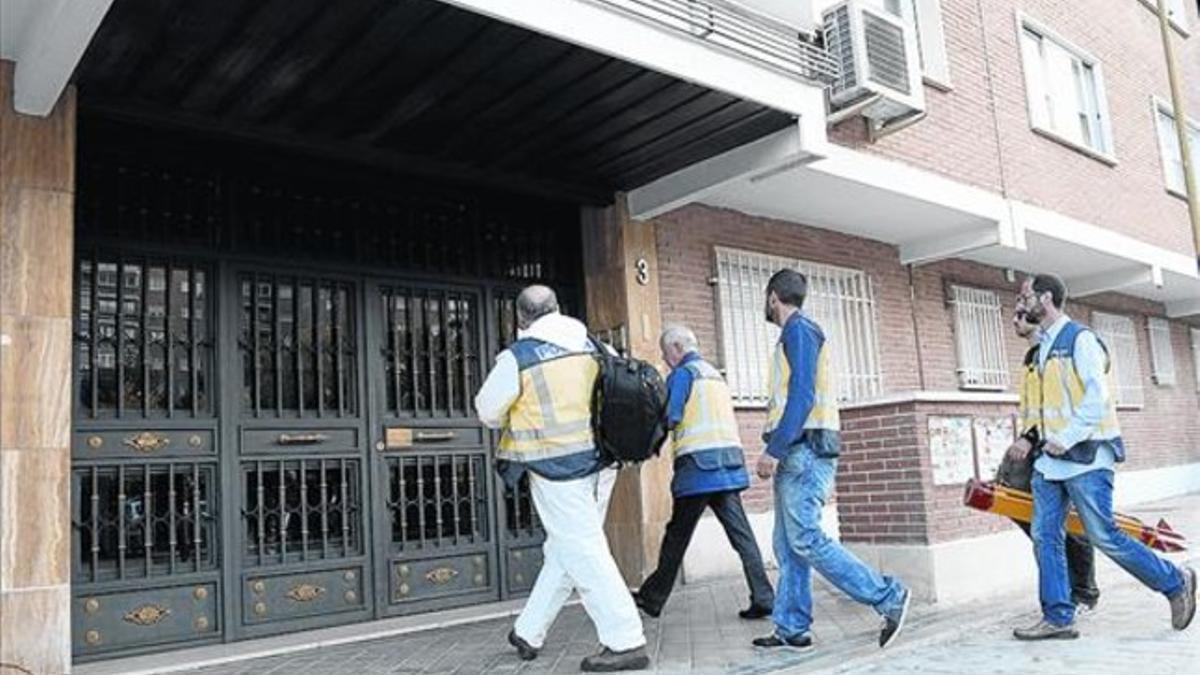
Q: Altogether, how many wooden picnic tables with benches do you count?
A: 0